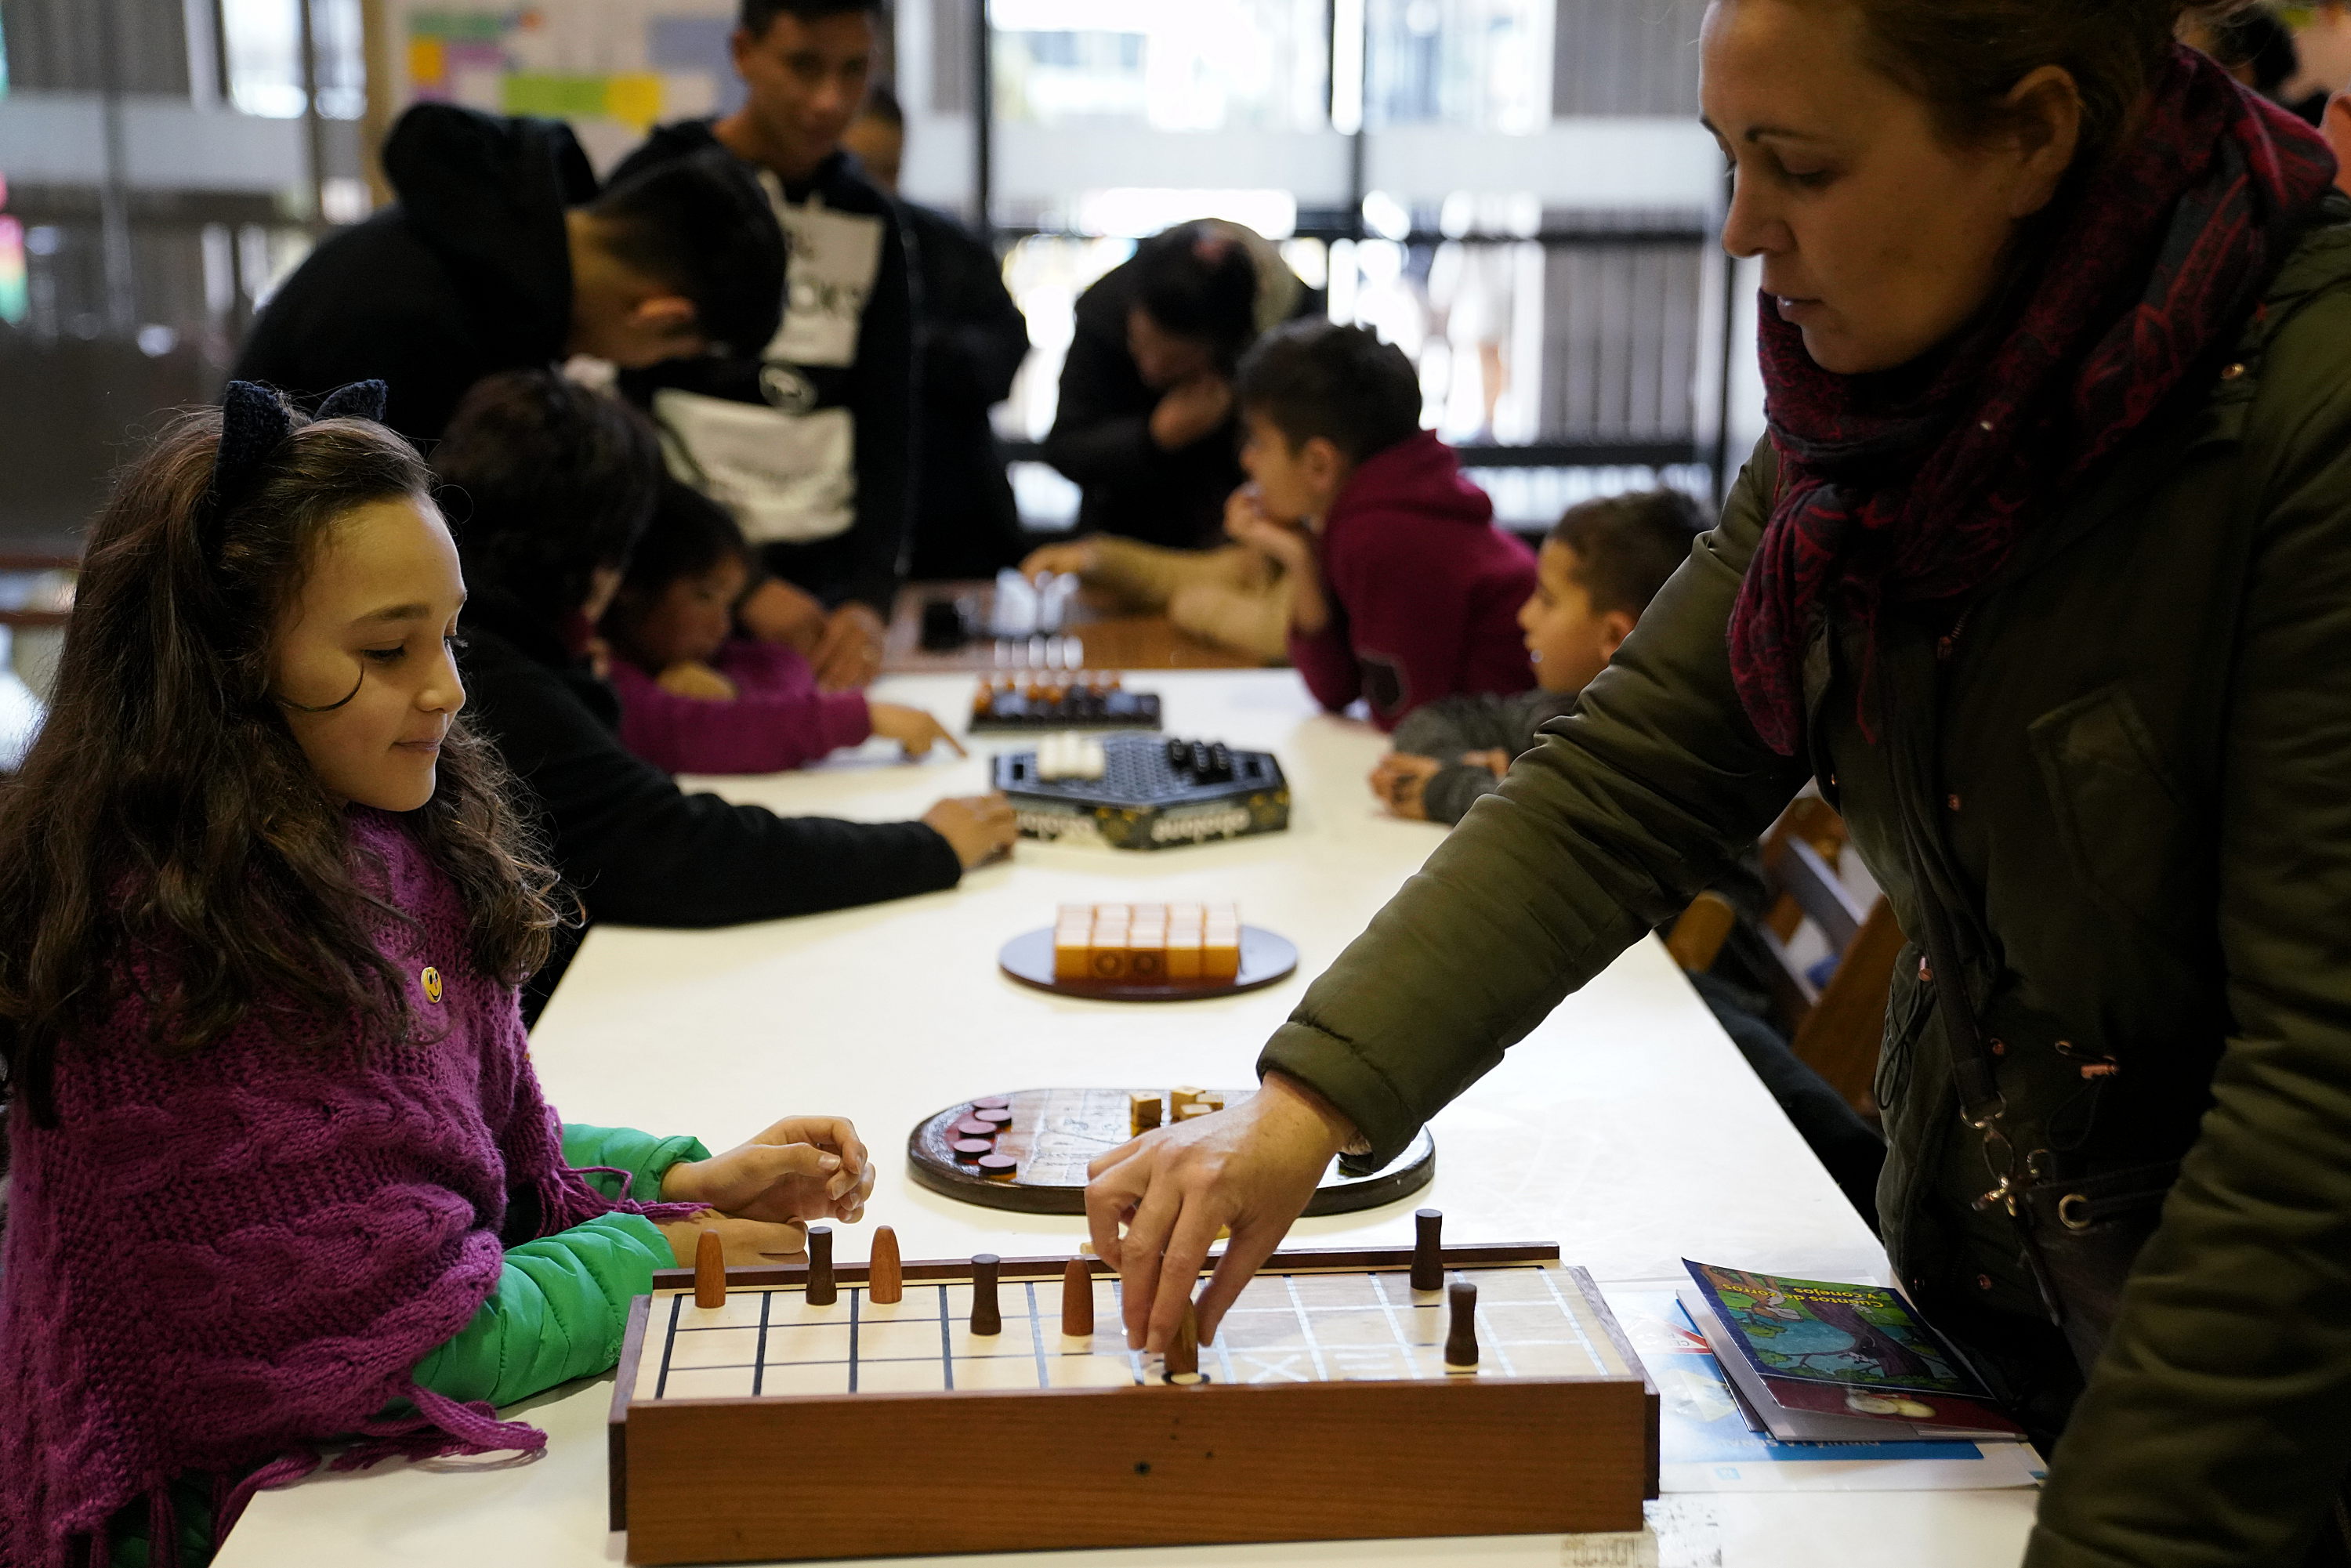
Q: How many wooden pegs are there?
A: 8